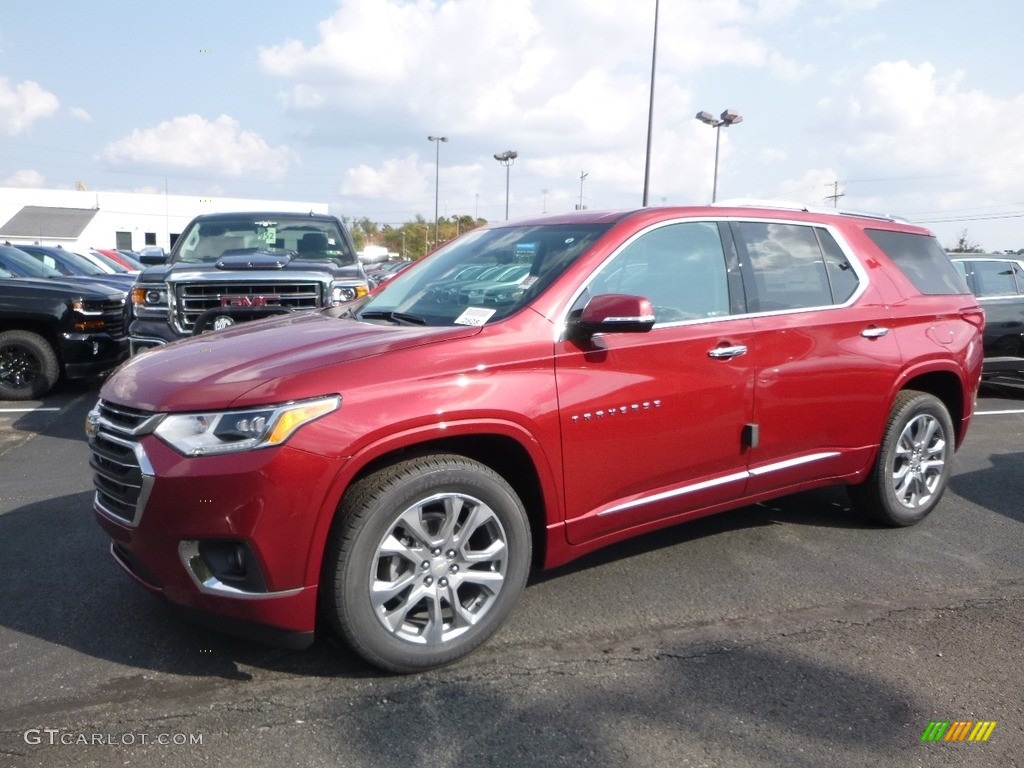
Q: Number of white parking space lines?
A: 2